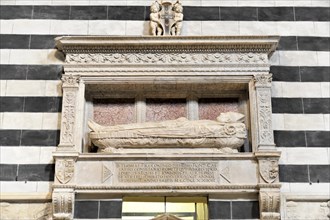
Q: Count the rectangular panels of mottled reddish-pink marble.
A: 3